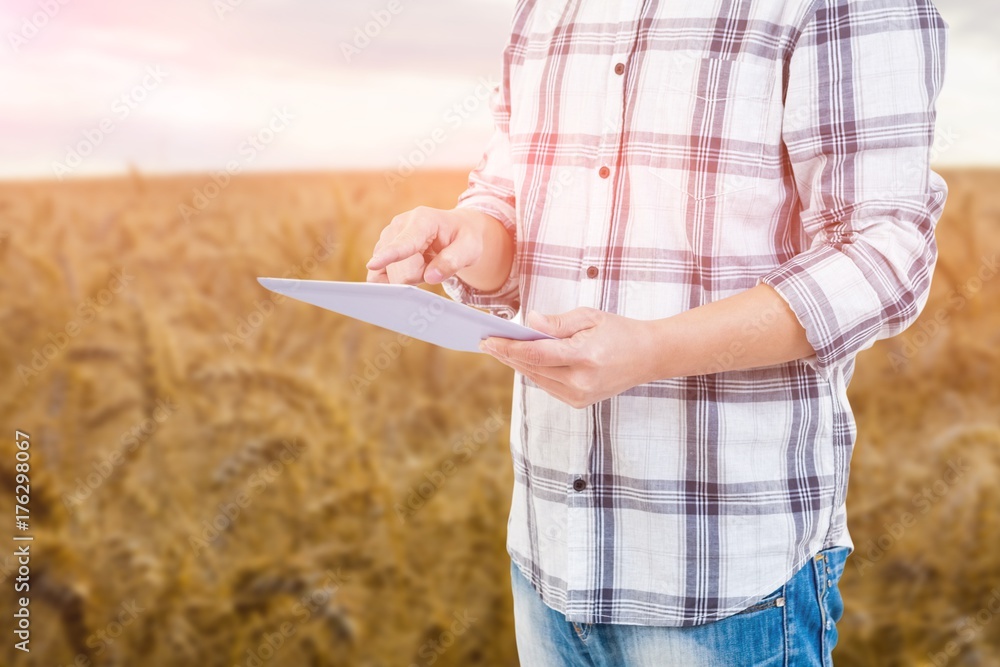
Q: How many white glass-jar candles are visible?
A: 0